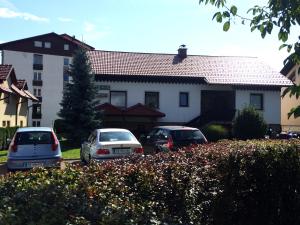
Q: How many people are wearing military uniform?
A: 0